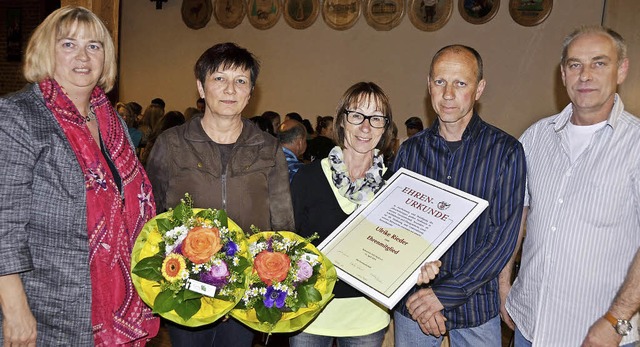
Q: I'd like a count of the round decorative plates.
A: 9